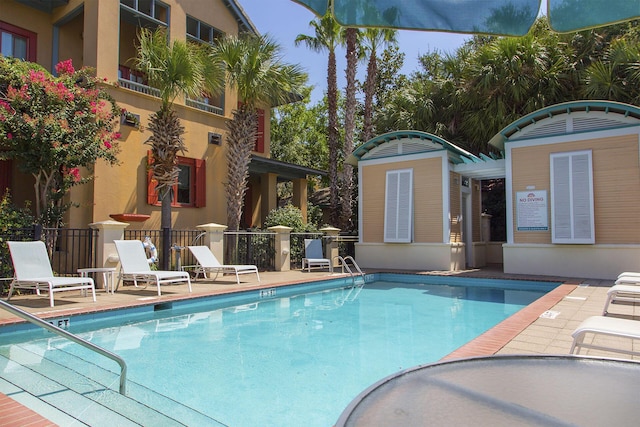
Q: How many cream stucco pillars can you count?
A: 4